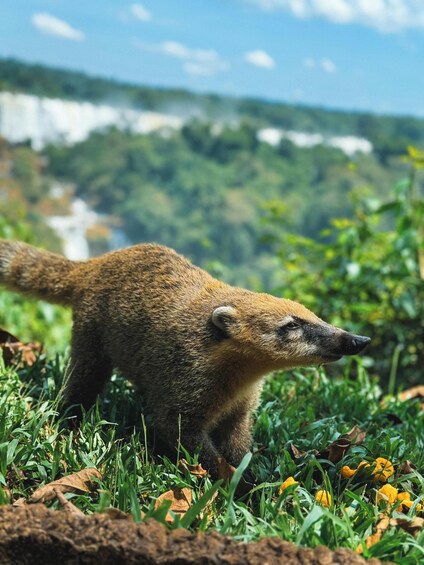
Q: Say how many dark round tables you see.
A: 0